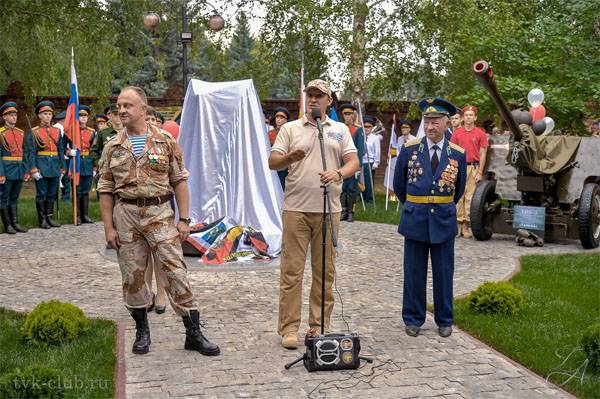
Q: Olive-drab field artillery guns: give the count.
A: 1